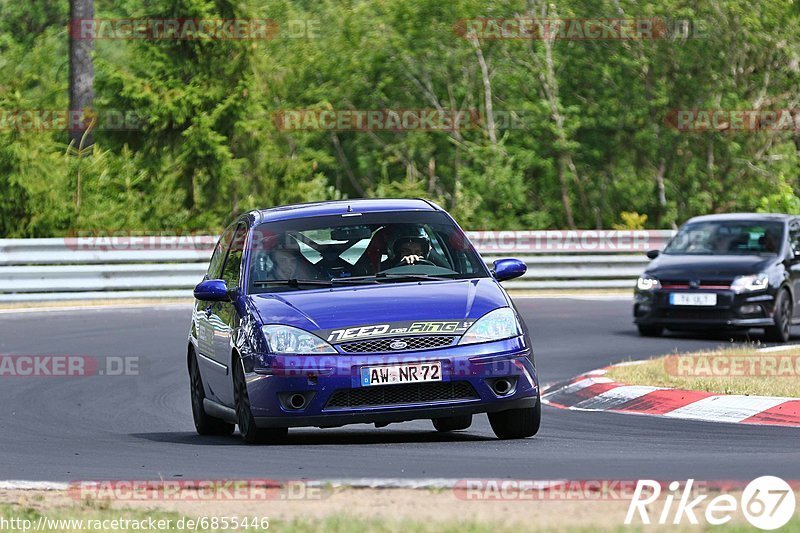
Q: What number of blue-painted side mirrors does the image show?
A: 2